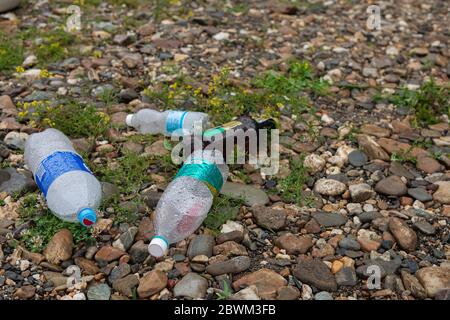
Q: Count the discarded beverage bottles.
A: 4